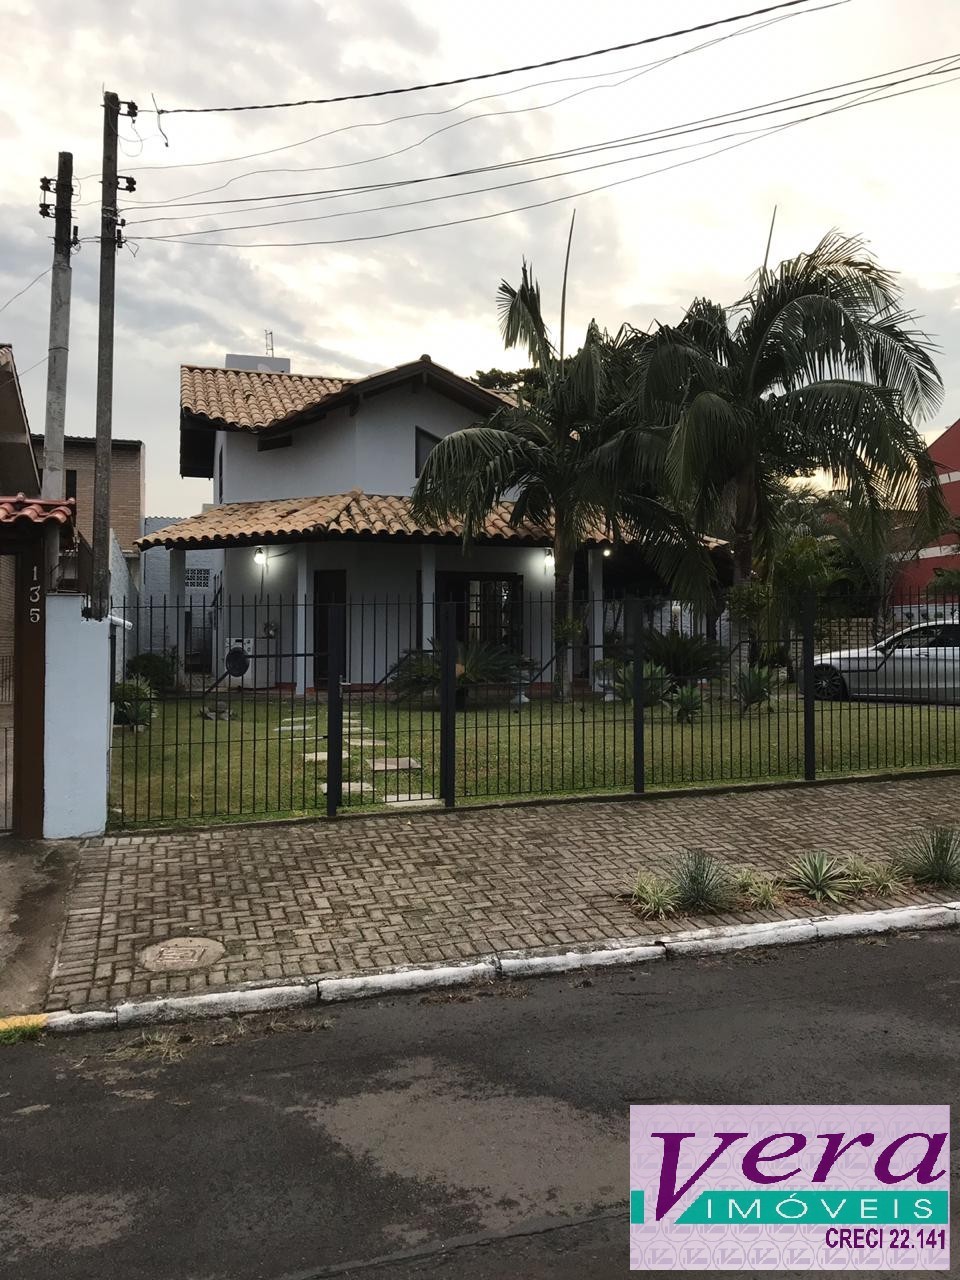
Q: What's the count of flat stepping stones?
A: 11